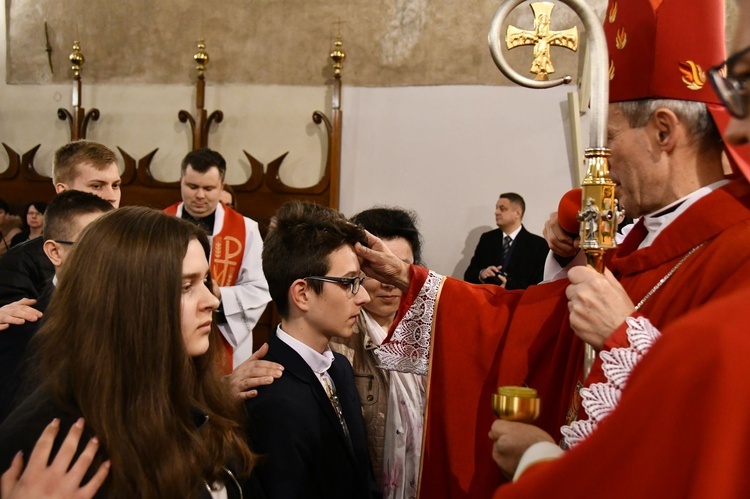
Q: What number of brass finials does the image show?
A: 3